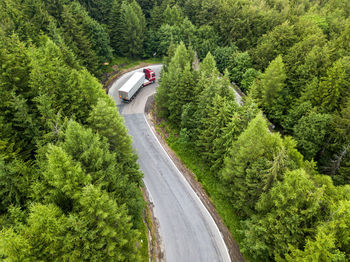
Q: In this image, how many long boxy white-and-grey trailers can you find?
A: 1